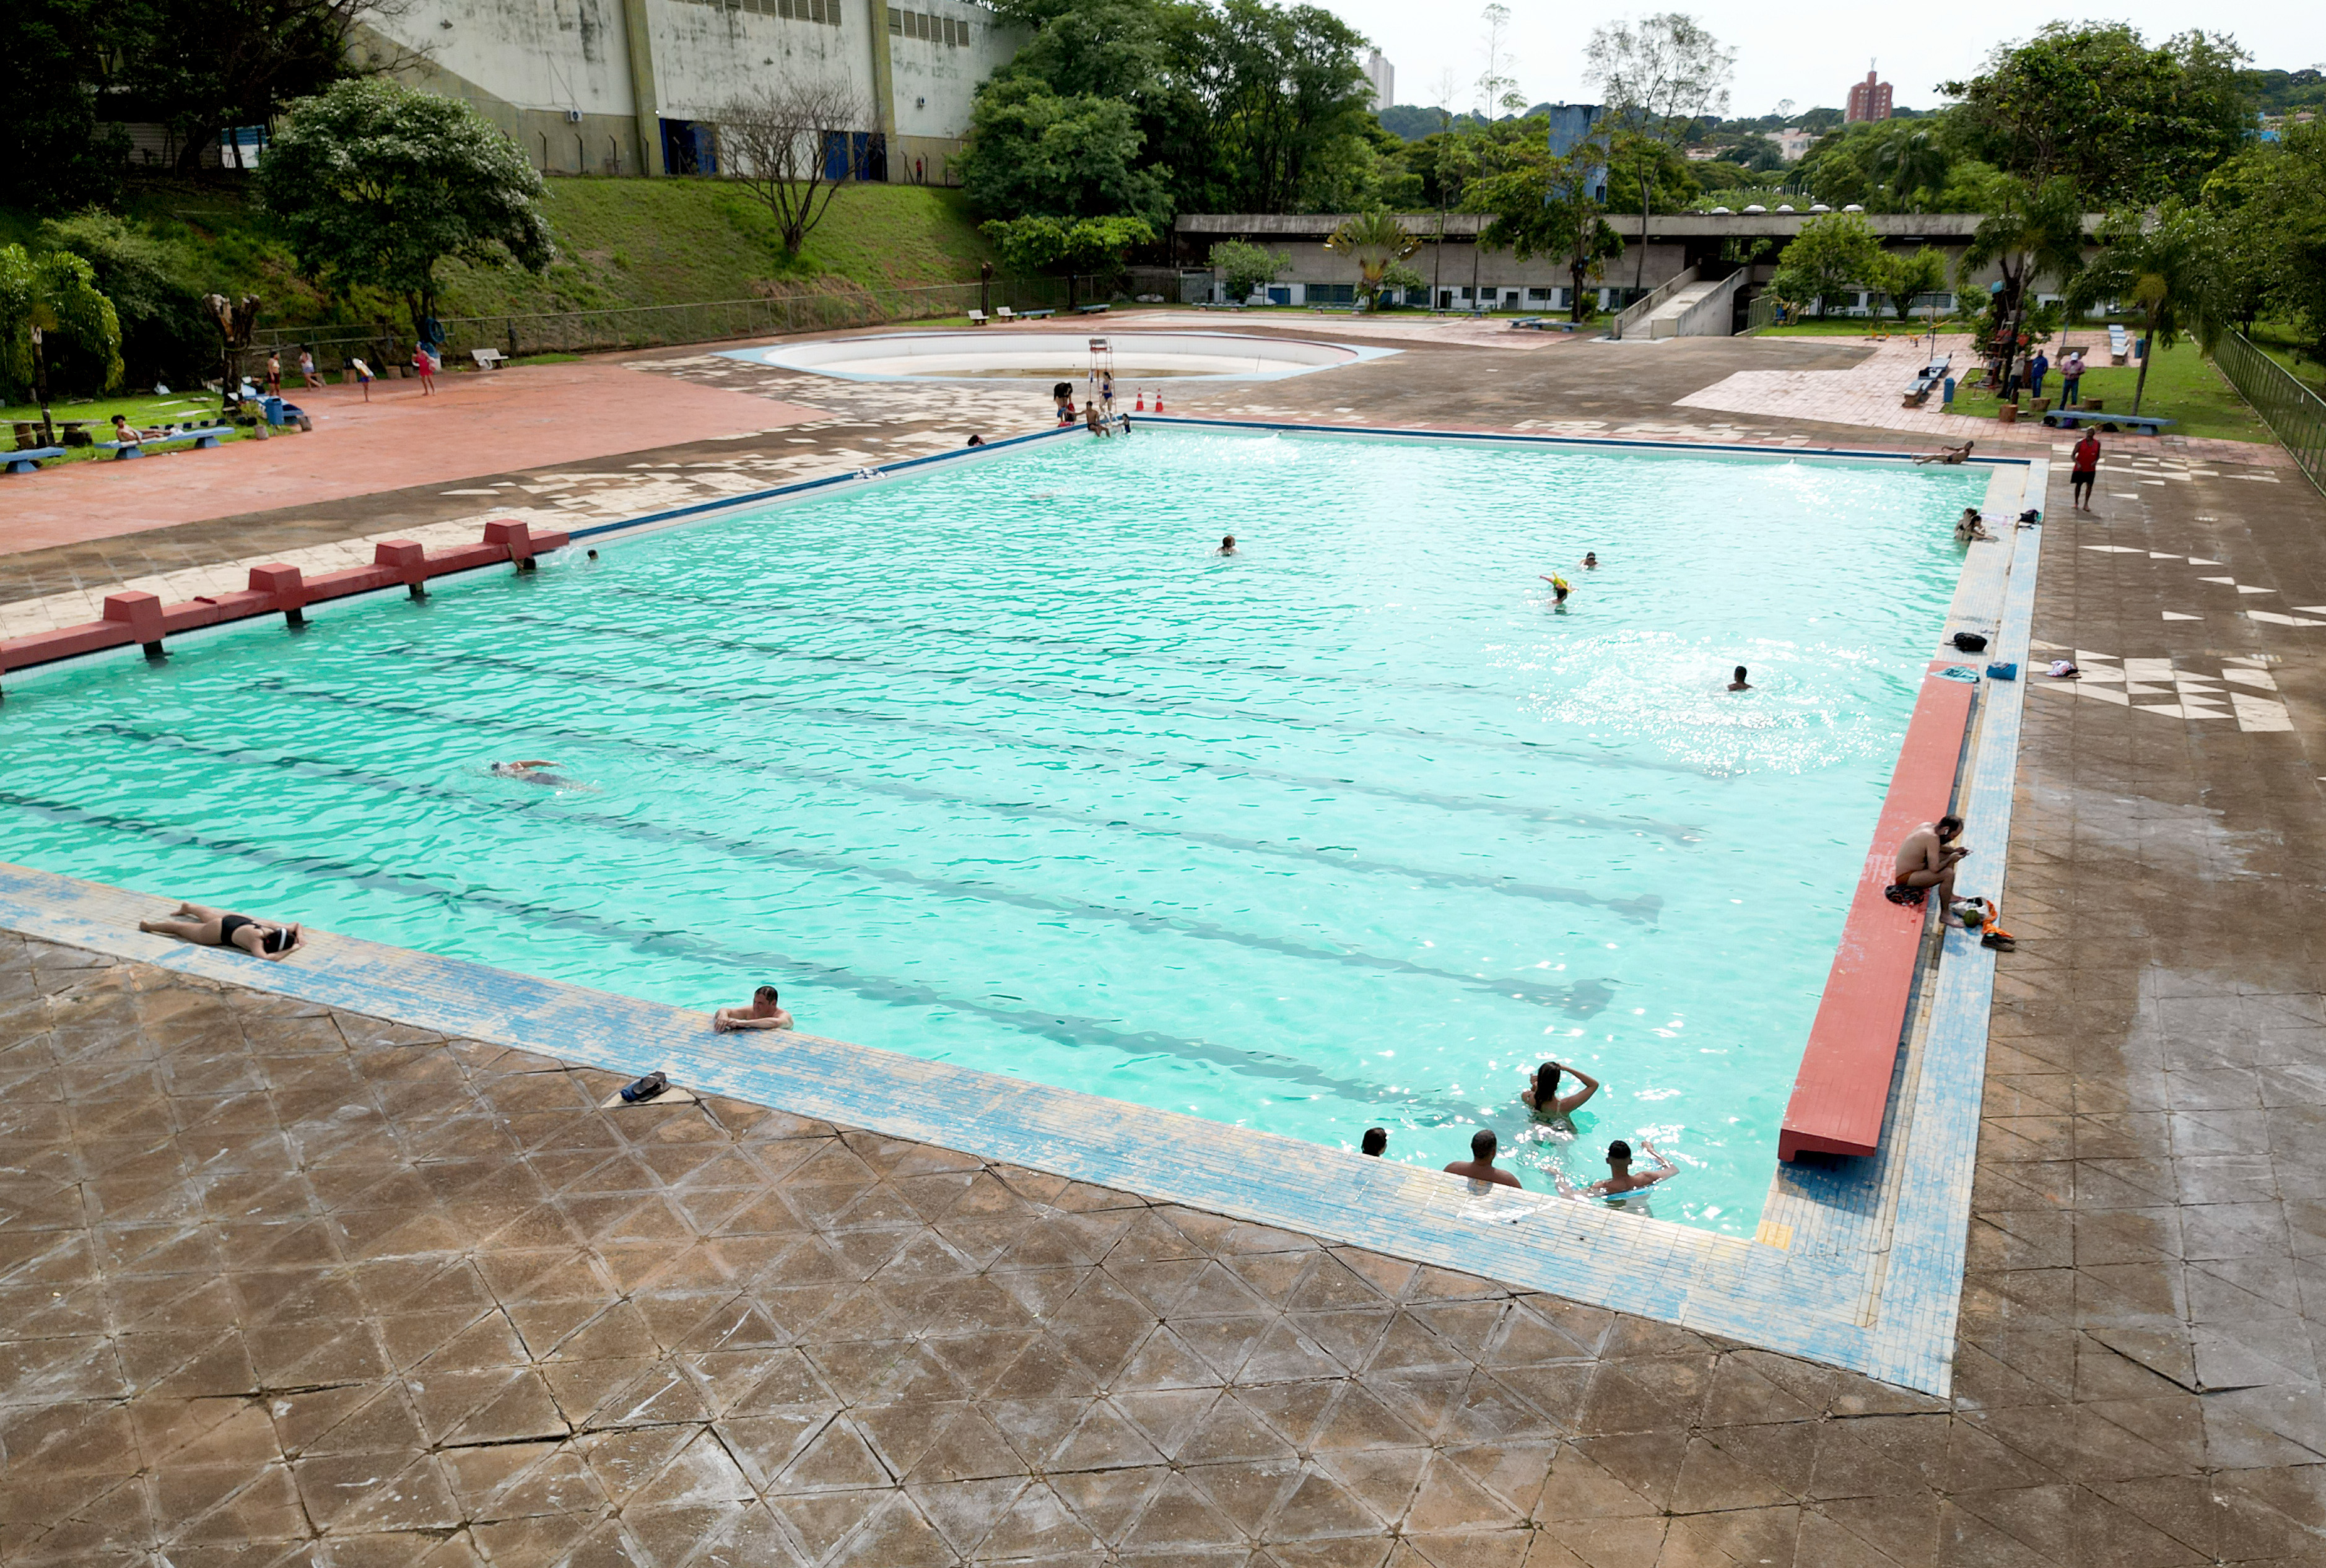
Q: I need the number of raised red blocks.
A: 4